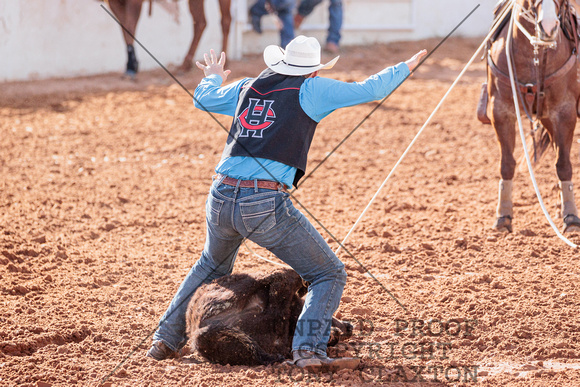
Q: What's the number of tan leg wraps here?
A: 2